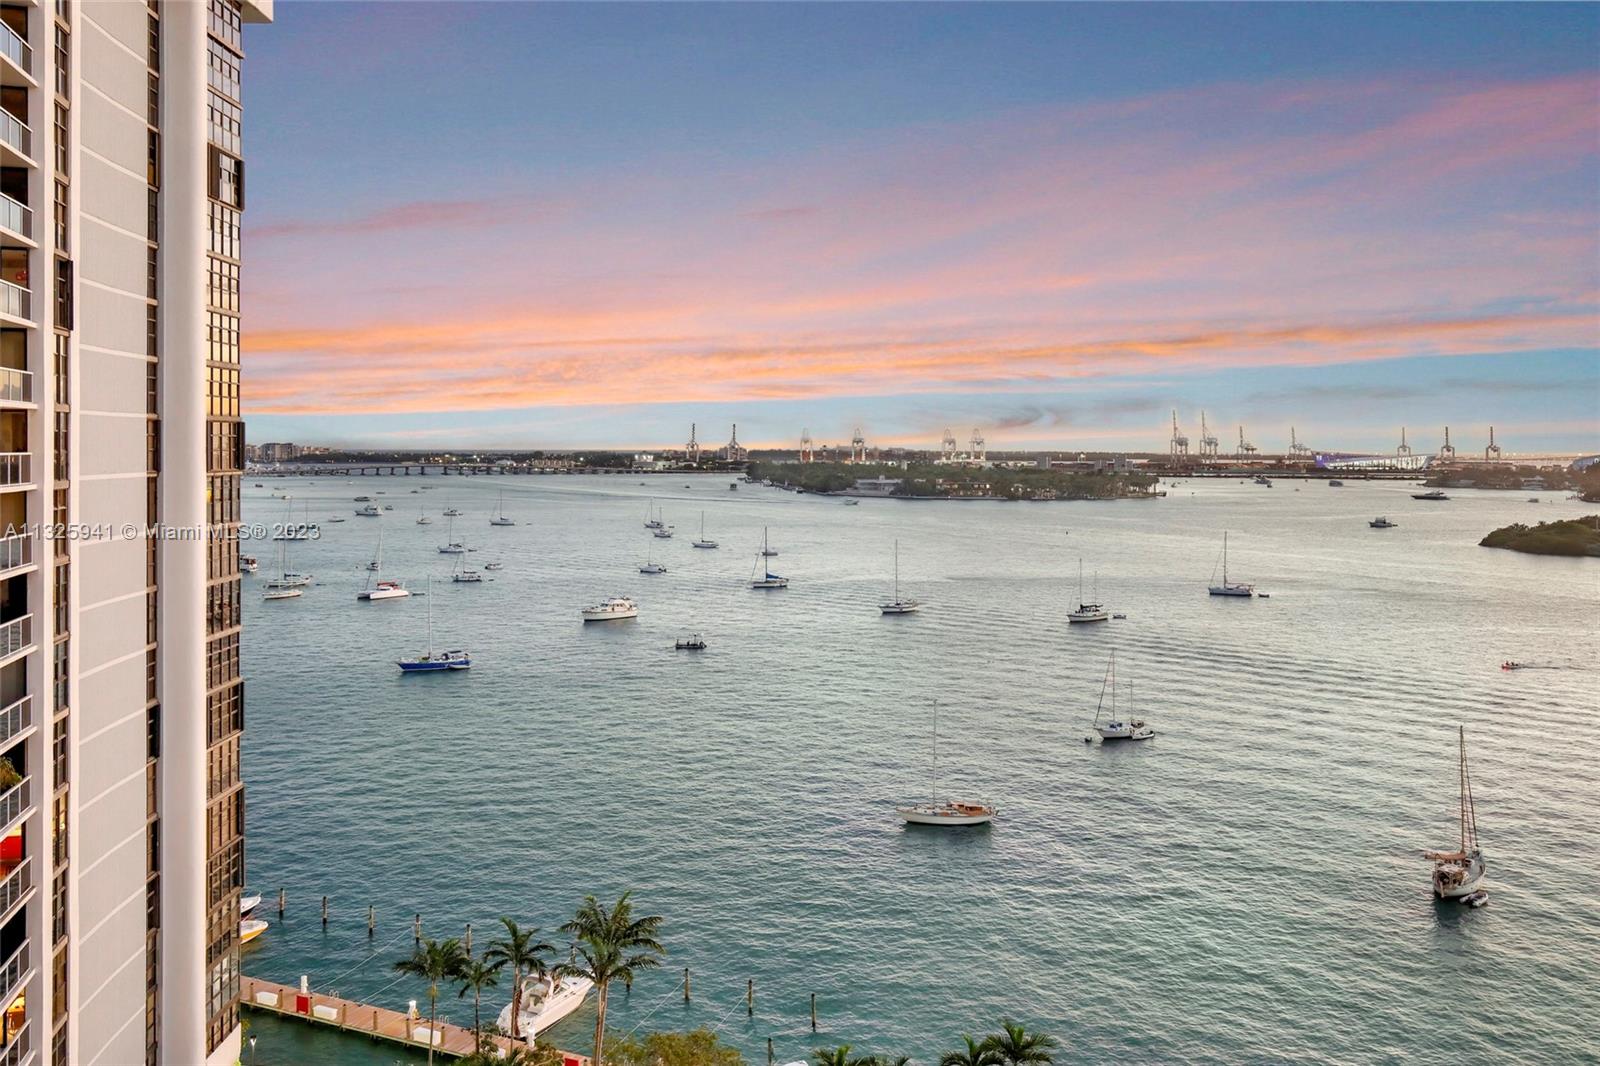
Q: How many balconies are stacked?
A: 13